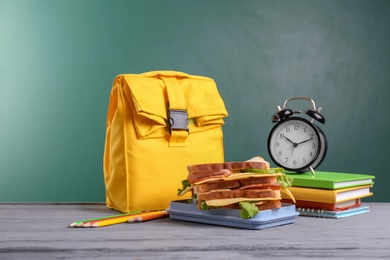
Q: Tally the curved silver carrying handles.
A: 1